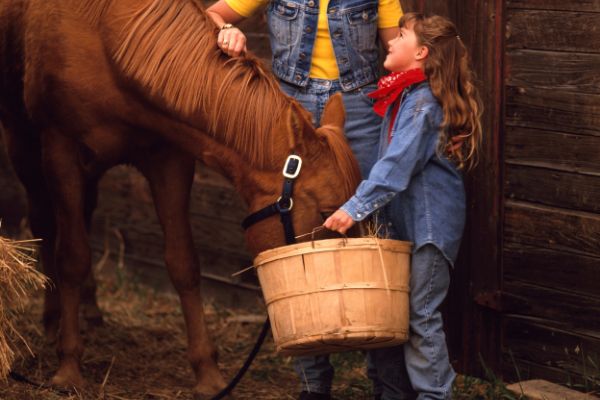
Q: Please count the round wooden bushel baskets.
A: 1